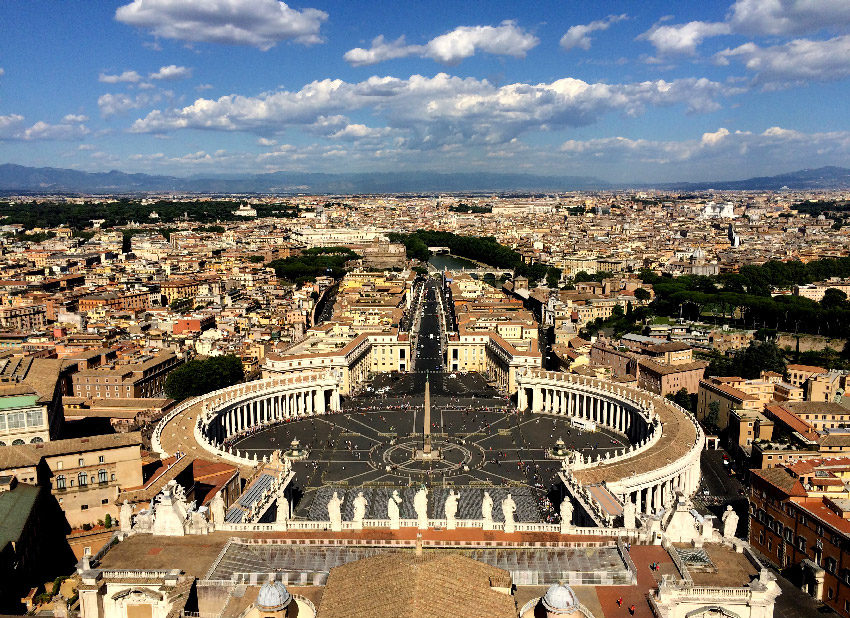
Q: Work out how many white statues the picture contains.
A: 13